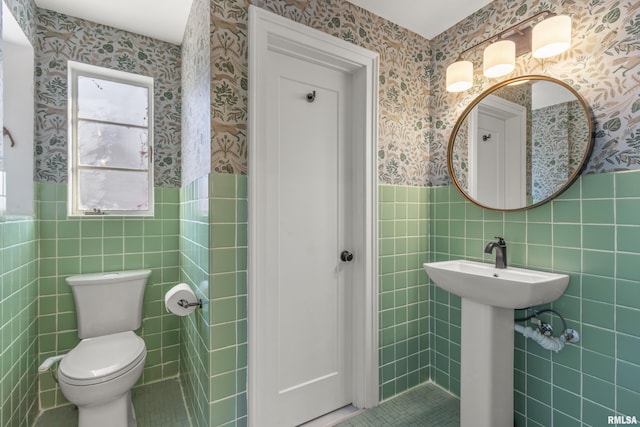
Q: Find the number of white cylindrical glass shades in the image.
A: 3